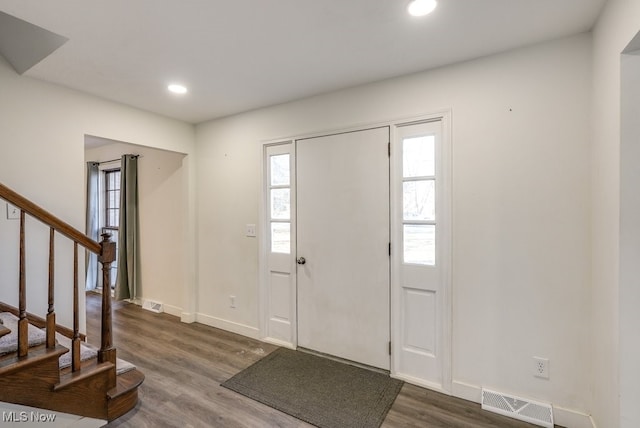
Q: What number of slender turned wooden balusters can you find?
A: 3